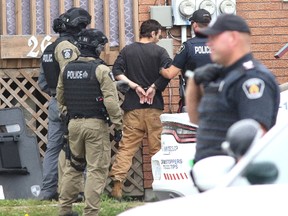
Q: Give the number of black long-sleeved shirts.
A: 1